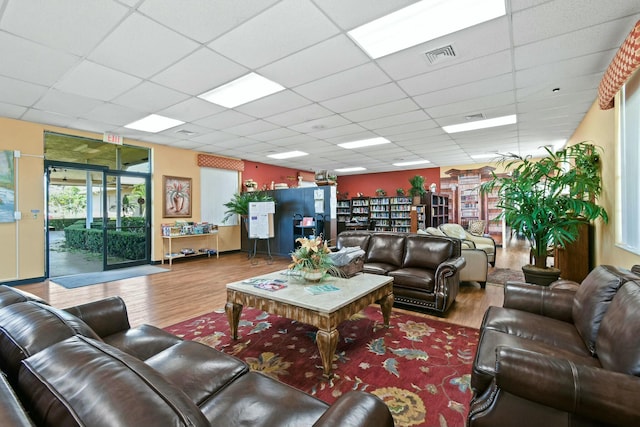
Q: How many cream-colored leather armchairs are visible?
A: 2